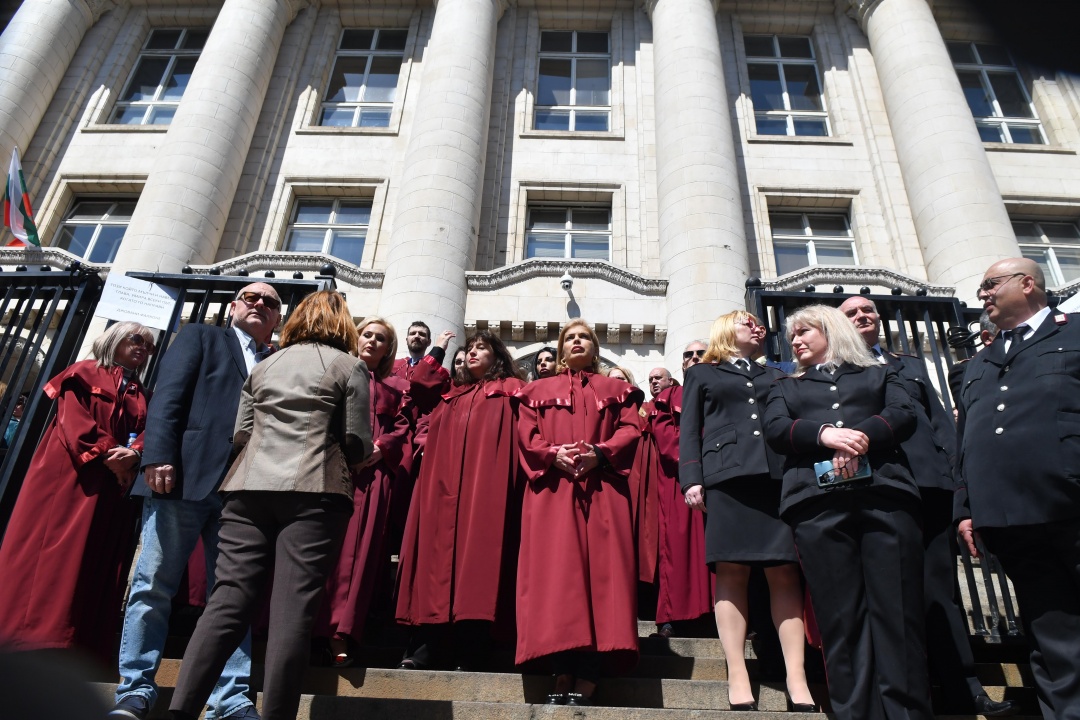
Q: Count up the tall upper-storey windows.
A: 5